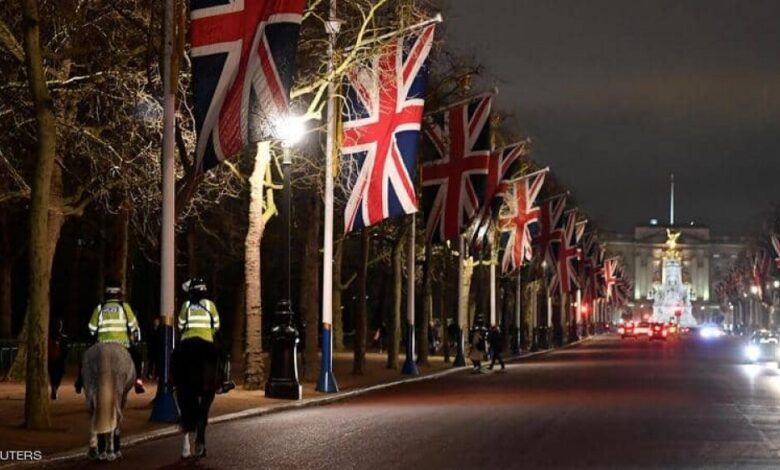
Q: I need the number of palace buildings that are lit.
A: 1